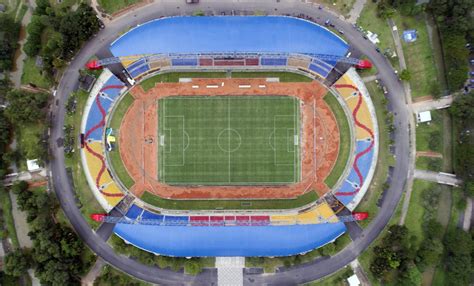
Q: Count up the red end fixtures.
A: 4